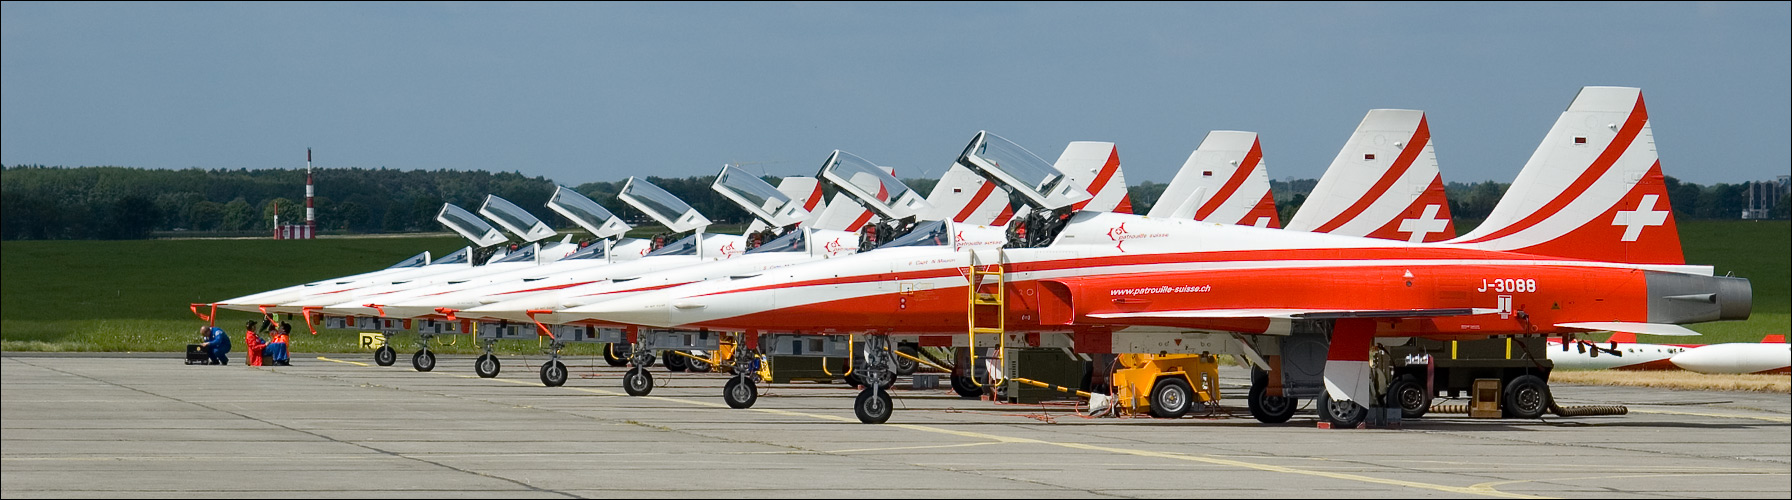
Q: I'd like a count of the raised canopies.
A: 7